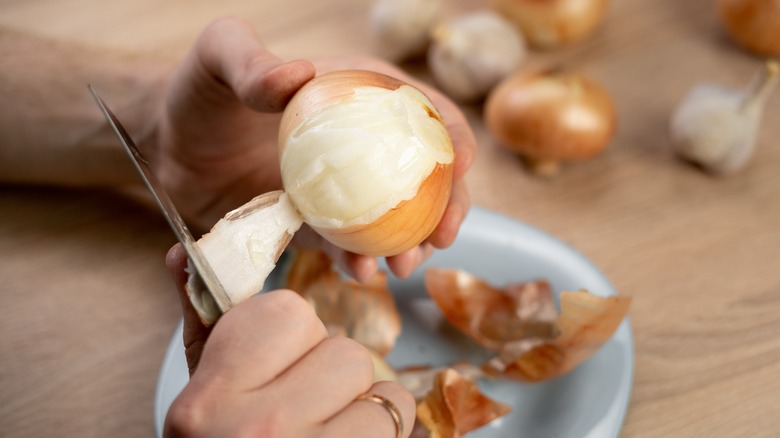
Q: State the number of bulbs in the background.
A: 6